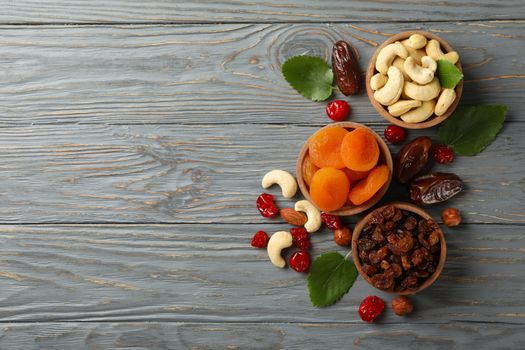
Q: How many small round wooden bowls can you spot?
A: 3